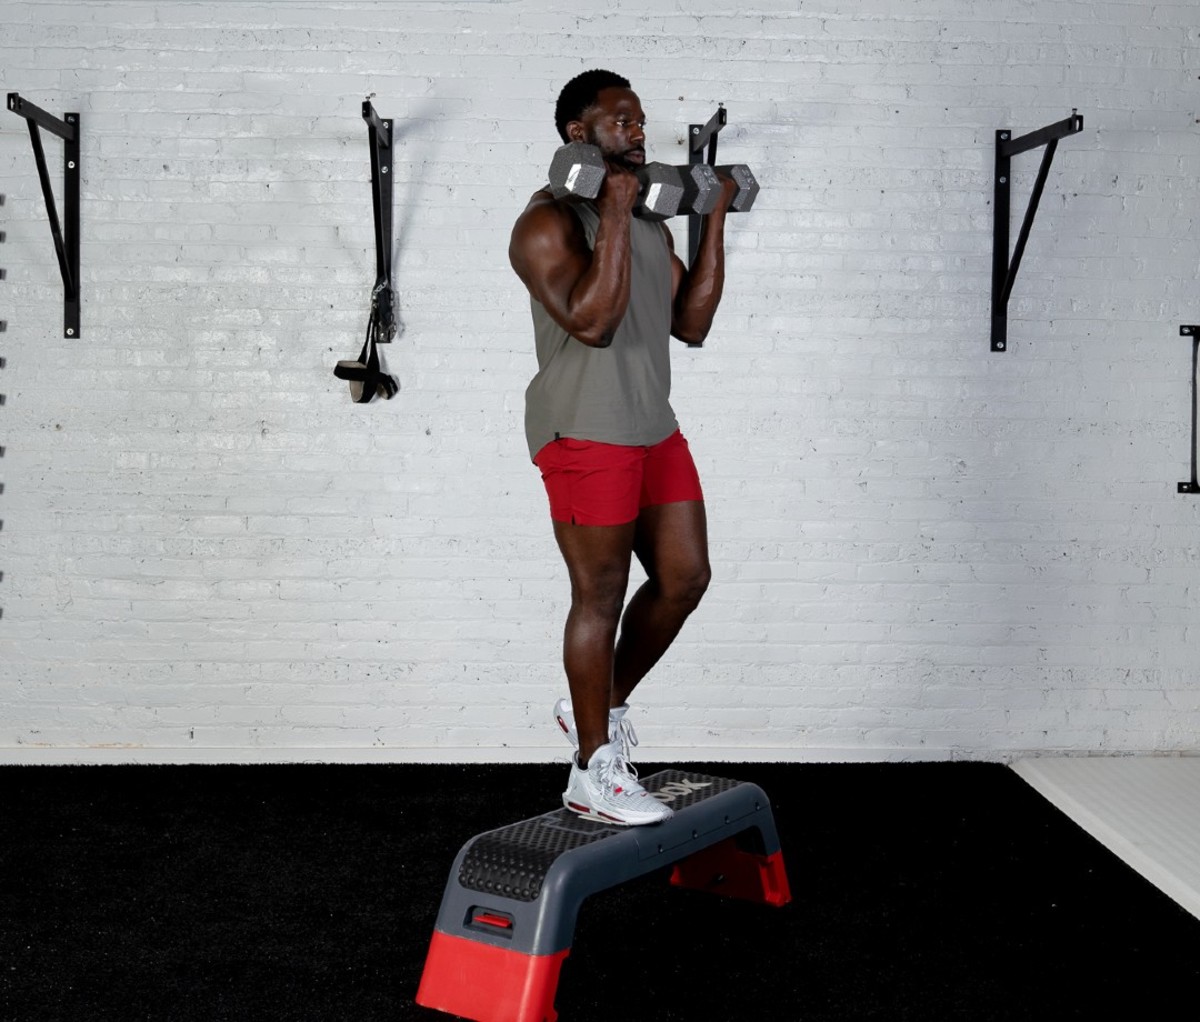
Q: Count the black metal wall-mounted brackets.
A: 4